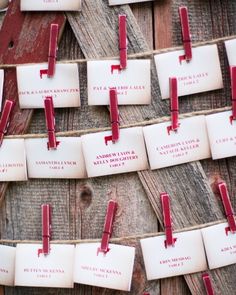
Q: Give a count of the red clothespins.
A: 13